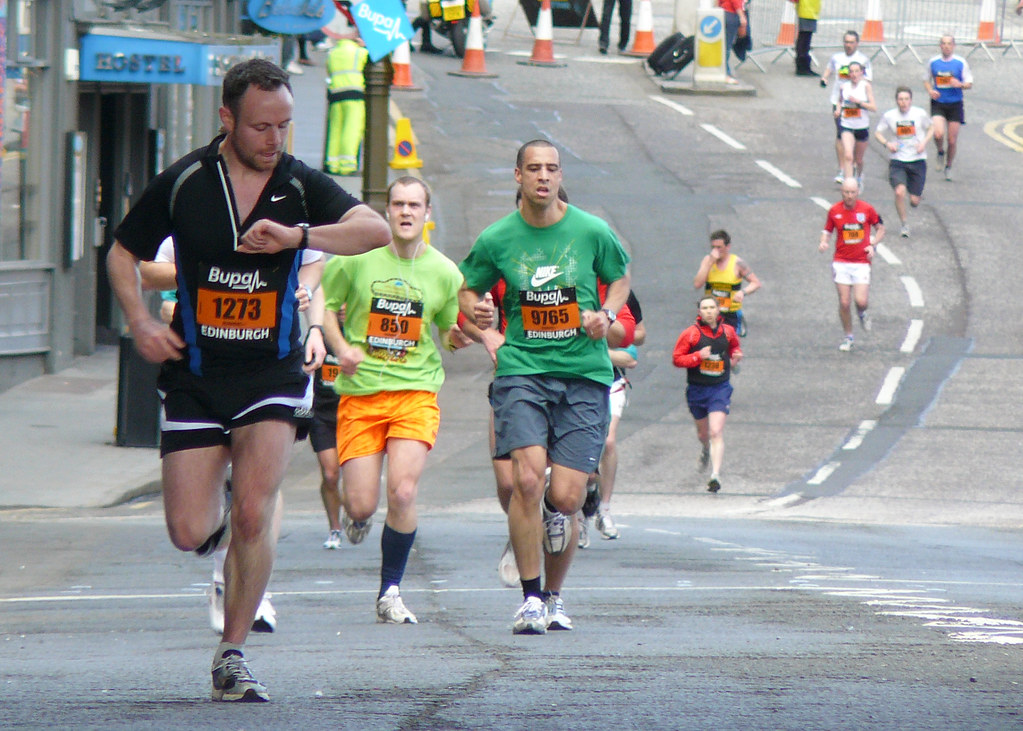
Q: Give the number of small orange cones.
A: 7